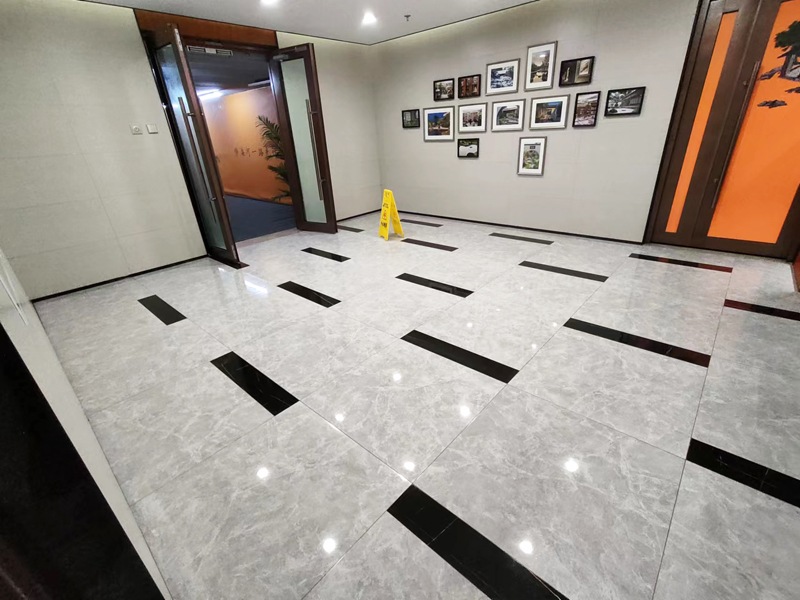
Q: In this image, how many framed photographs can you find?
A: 14